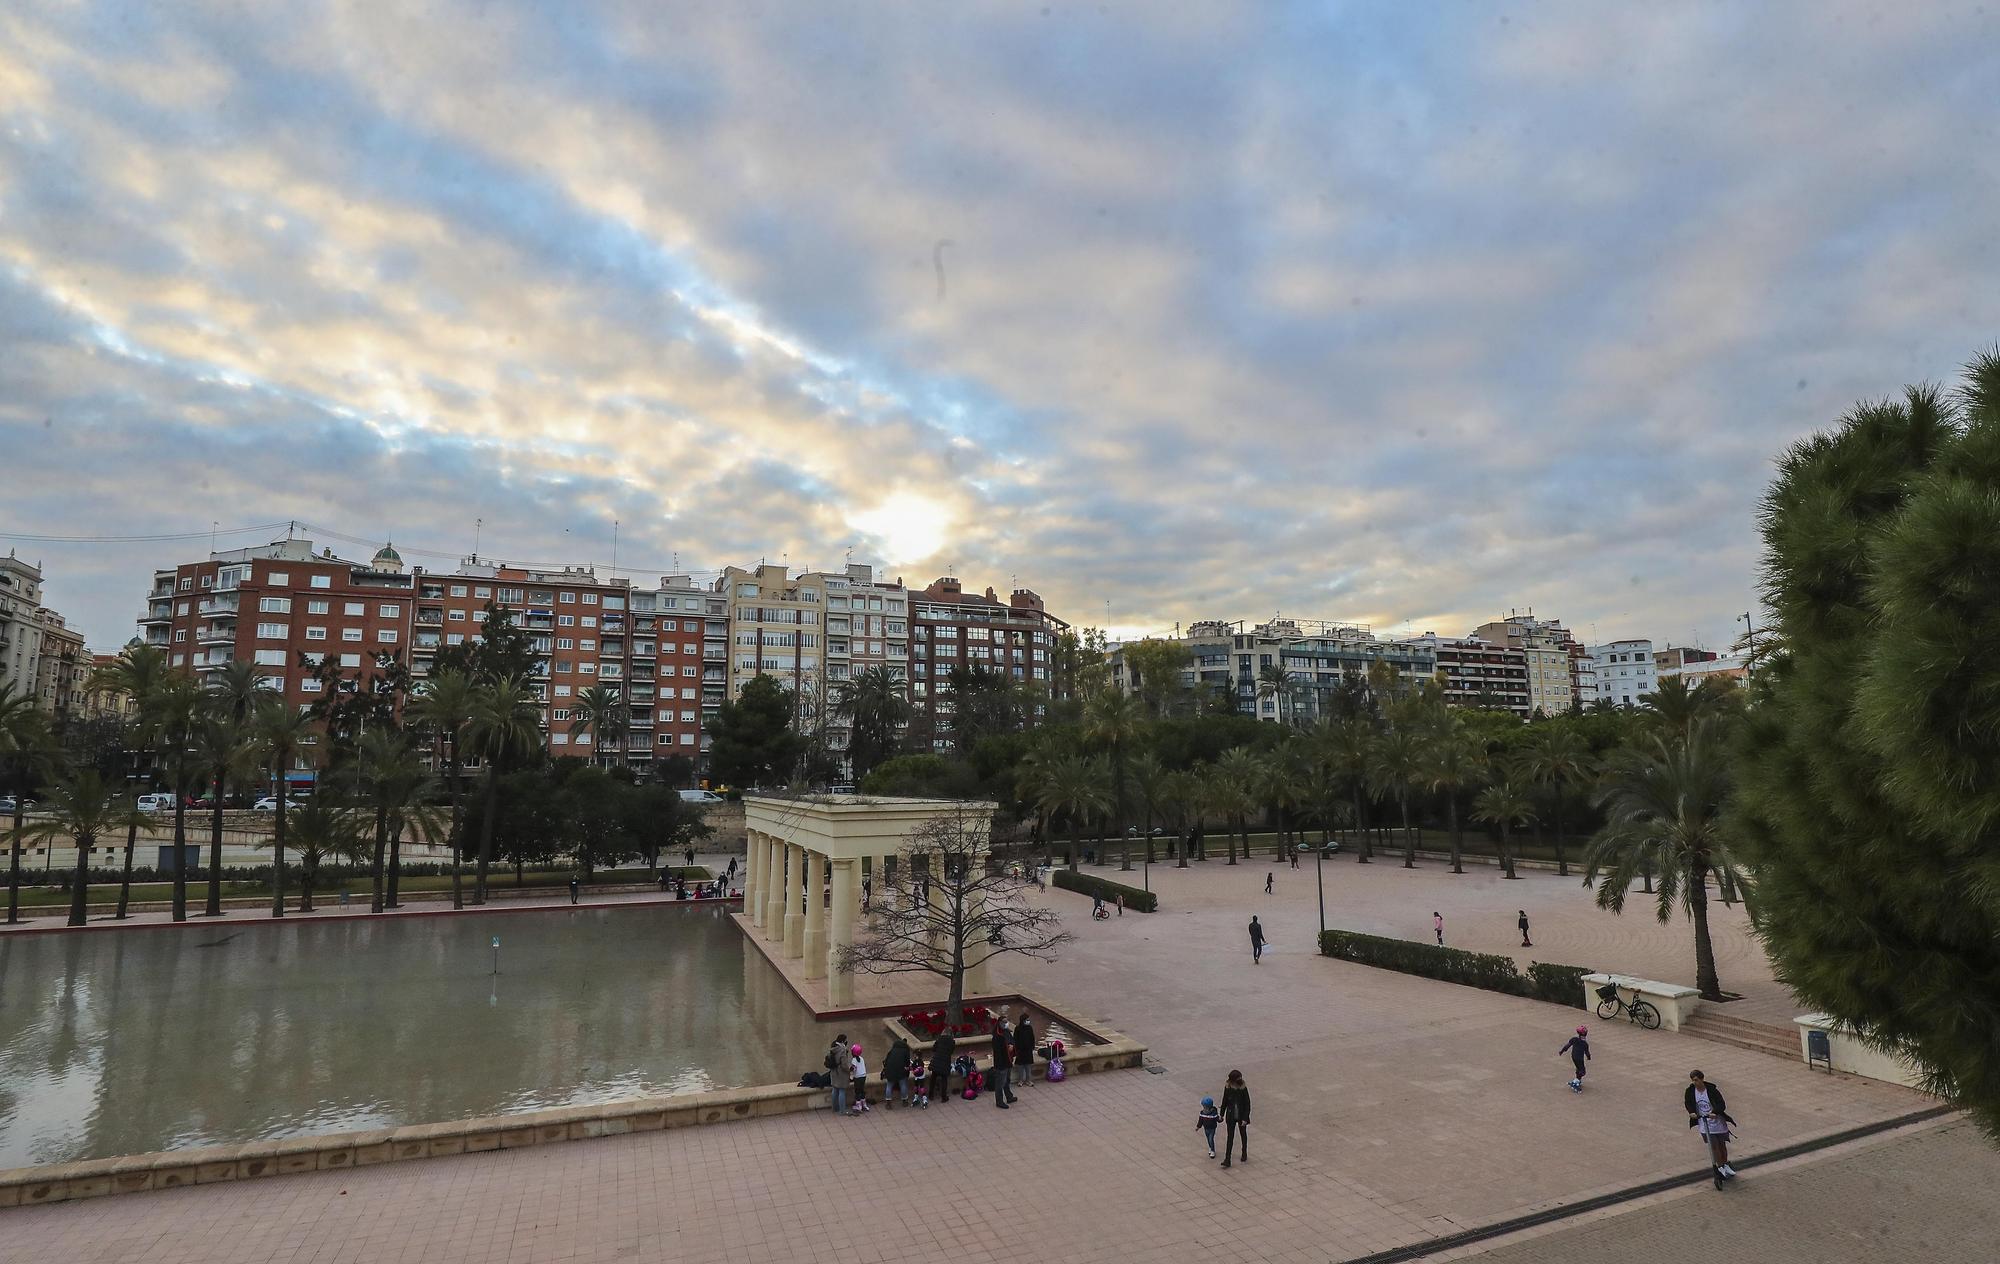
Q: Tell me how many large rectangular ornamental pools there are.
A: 1